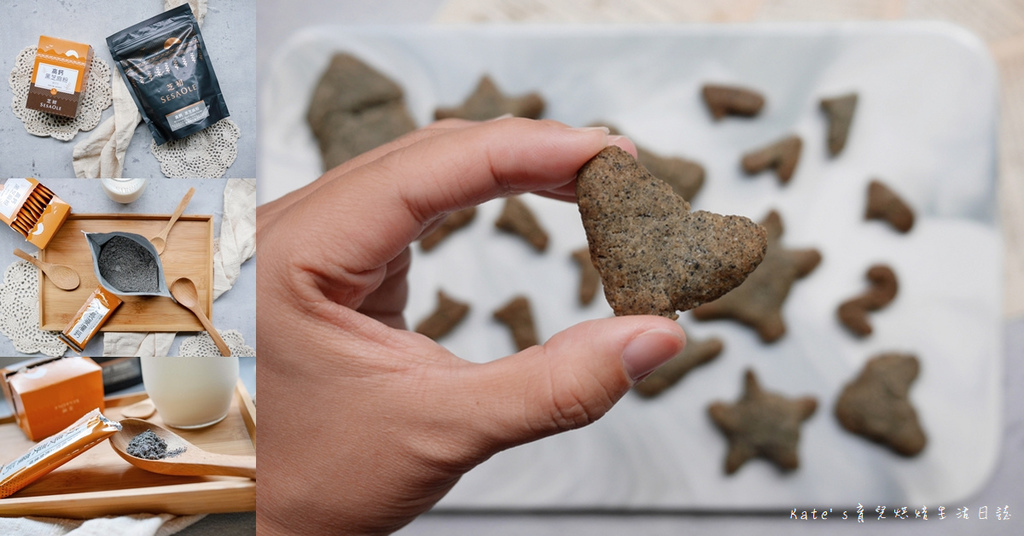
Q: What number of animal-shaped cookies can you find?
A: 0